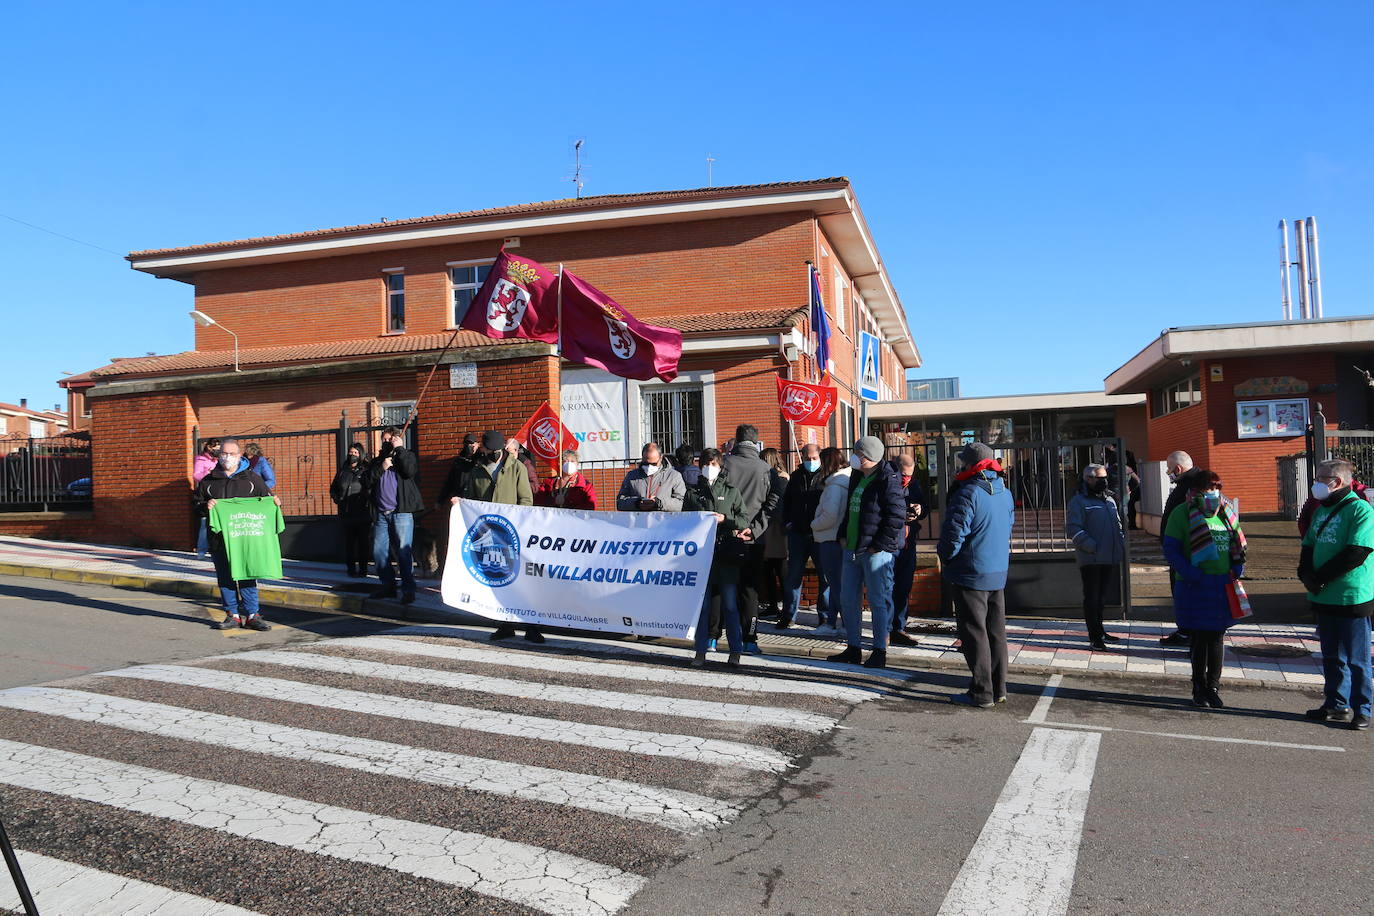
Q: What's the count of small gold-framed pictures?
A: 0